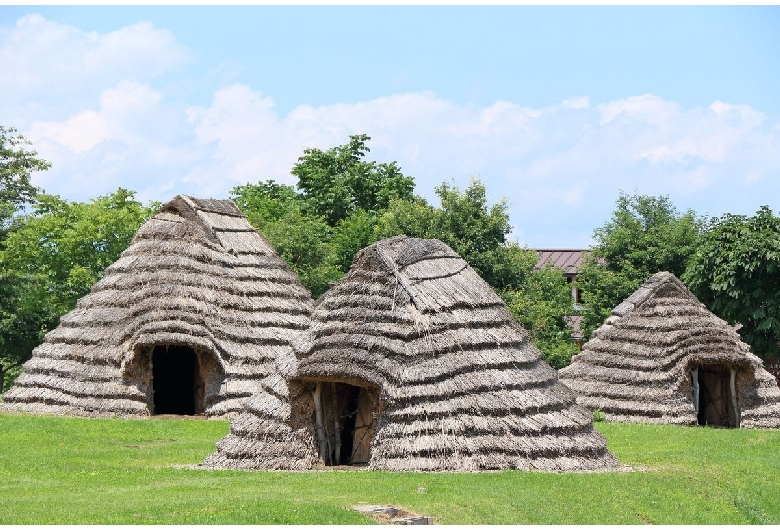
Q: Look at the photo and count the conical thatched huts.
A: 3